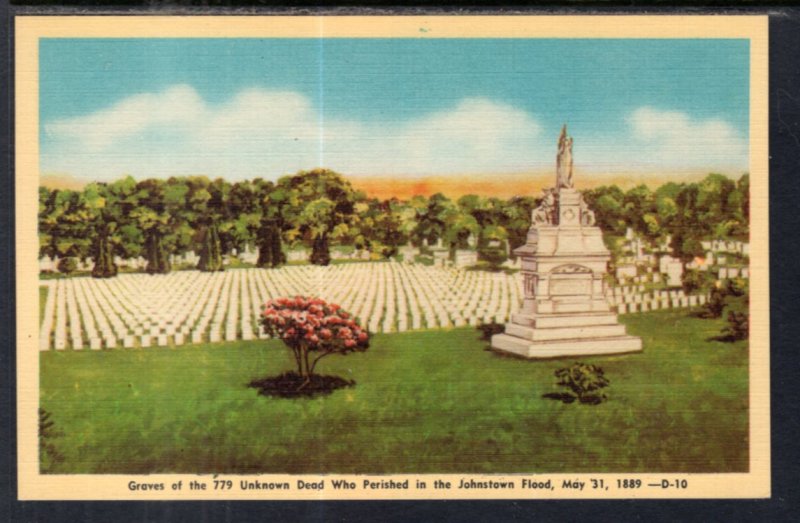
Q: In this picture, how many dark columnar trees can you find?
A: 5